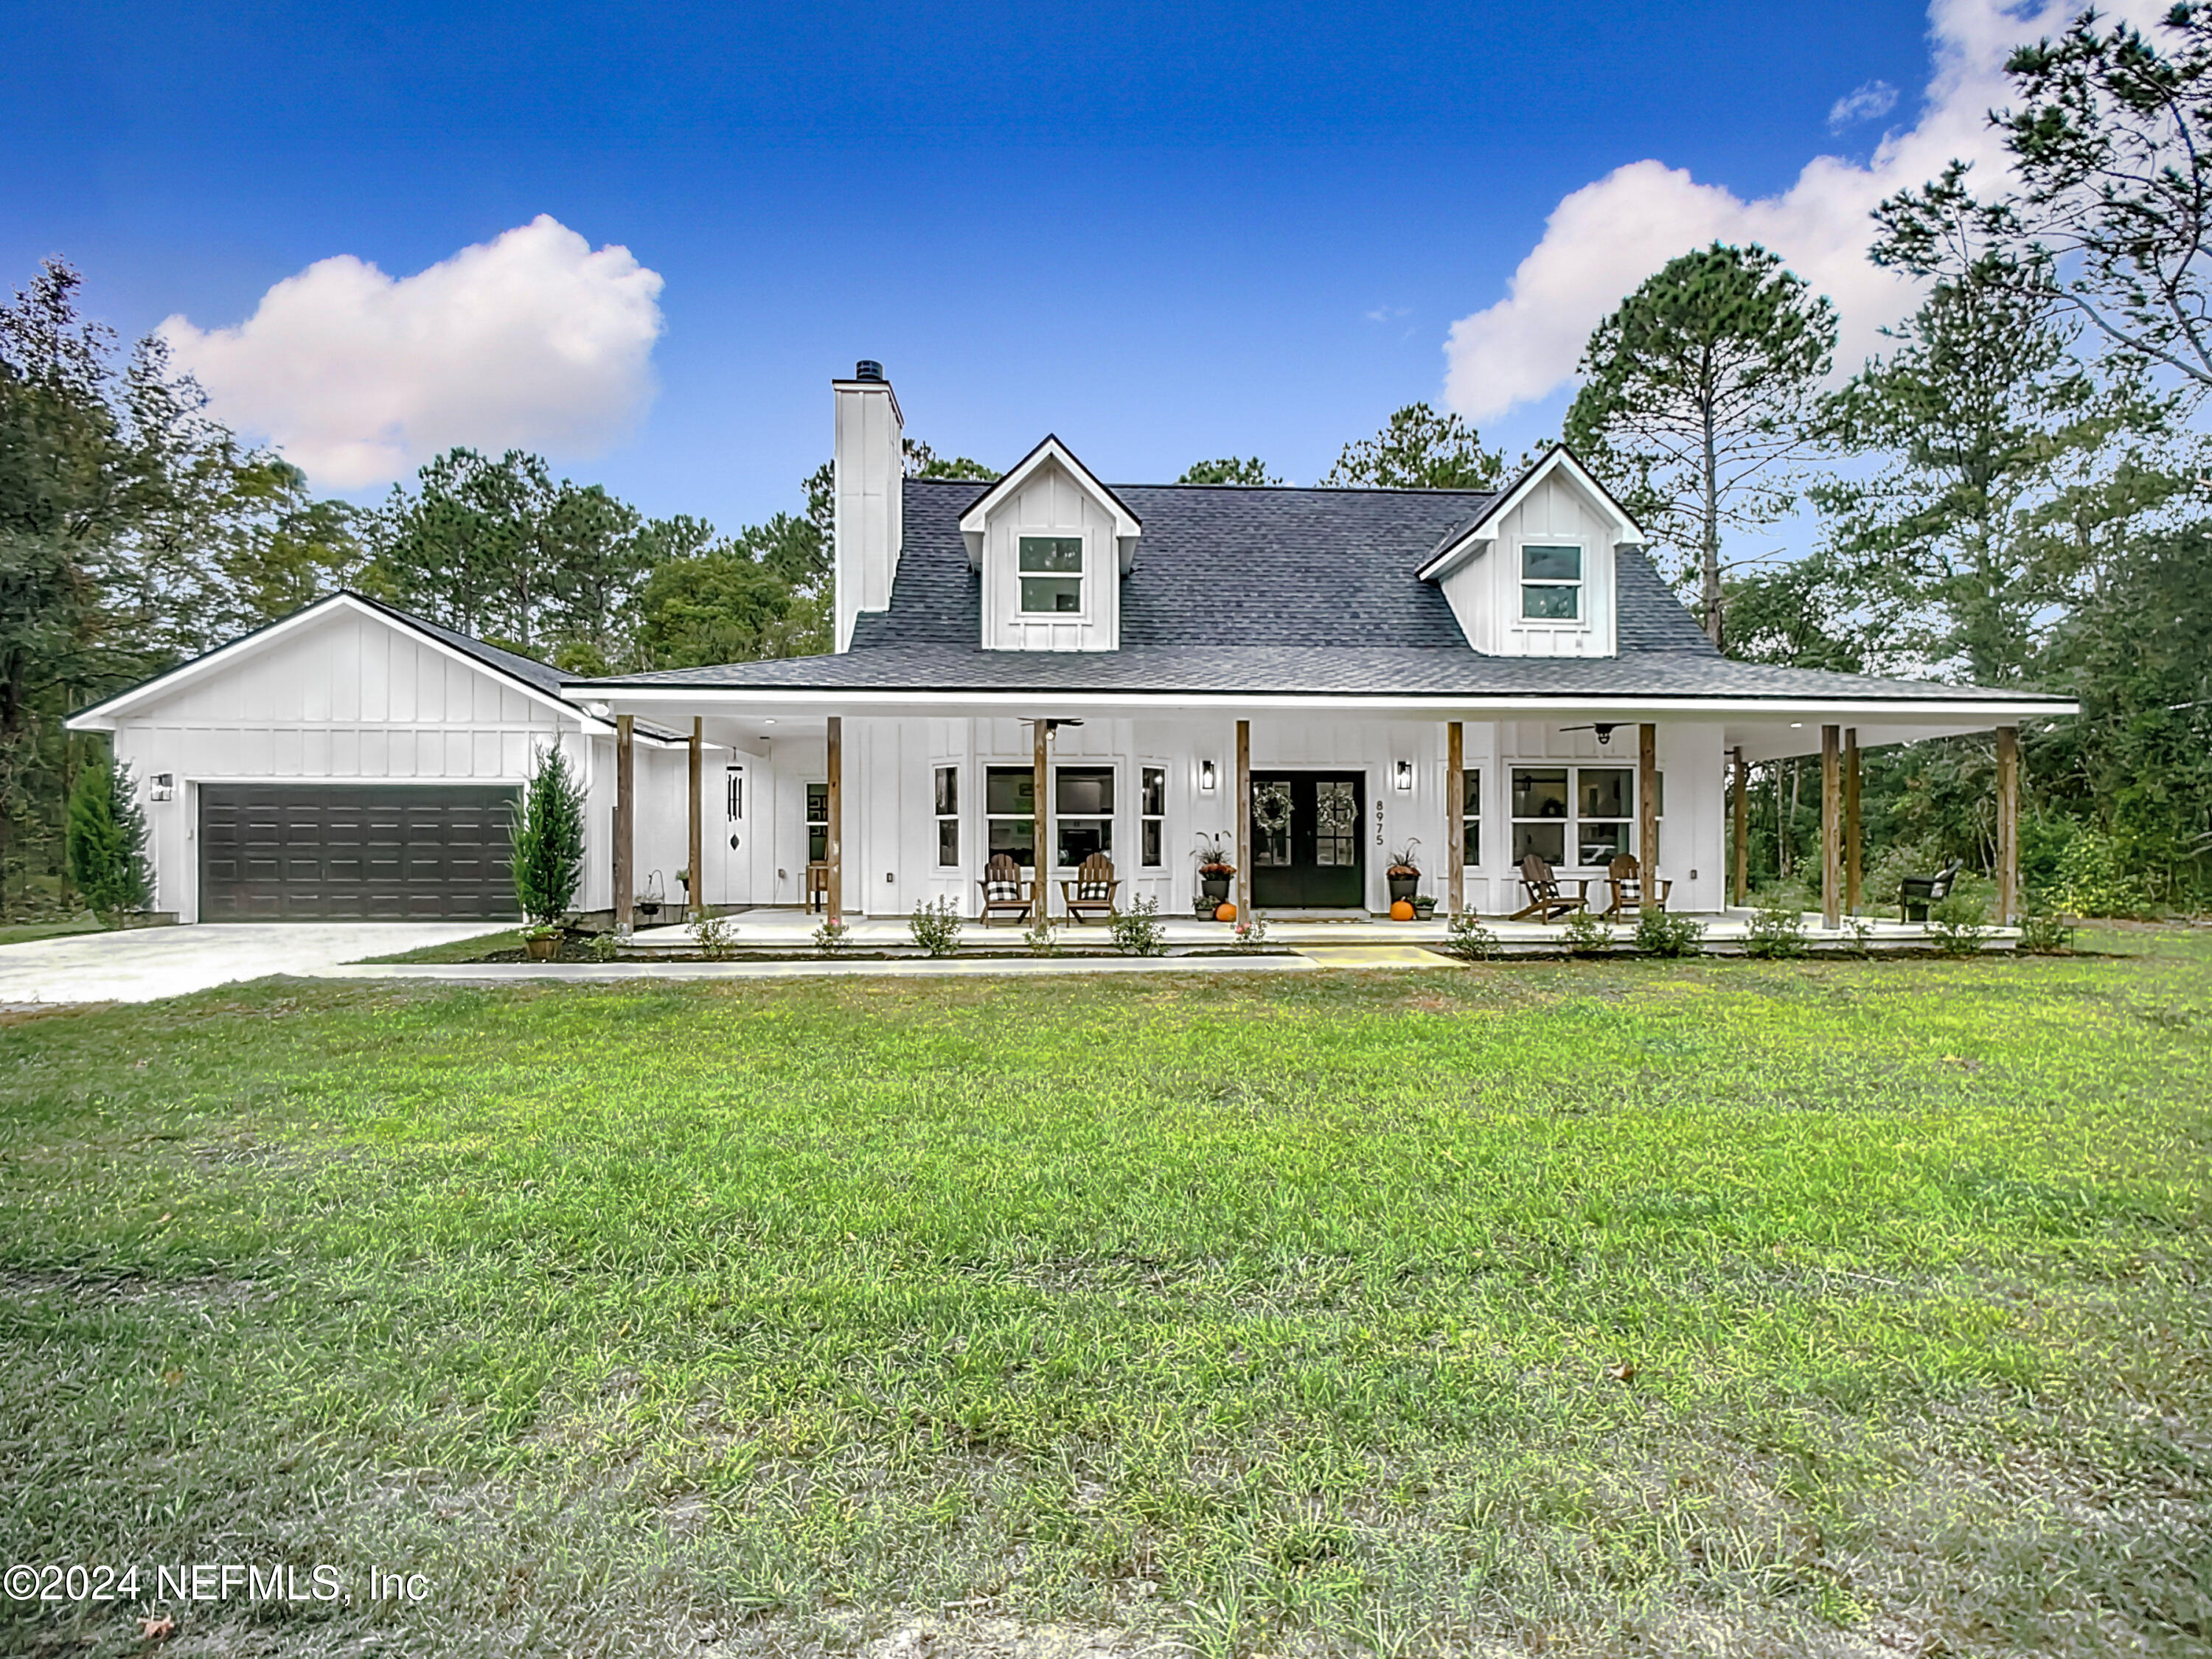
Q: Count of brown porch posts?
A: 11